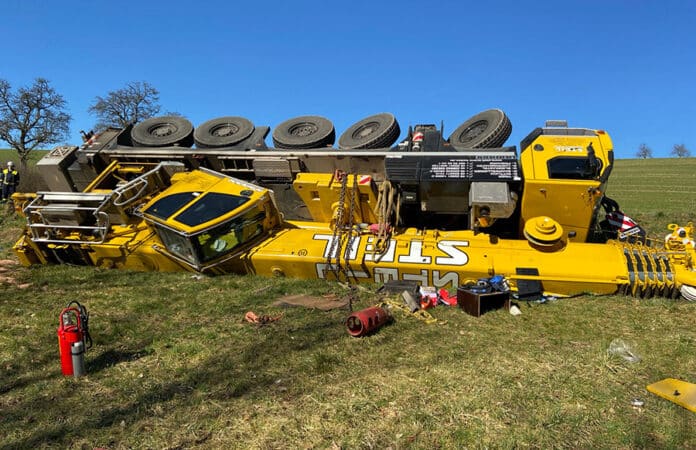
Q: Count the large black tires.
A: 5